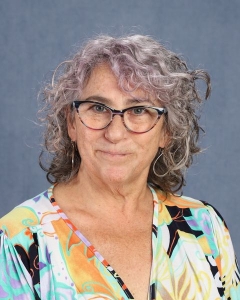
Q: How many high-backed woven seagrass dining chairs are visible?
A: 0